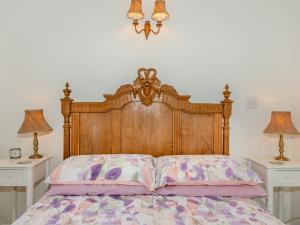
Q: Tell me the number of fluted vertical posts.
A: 2